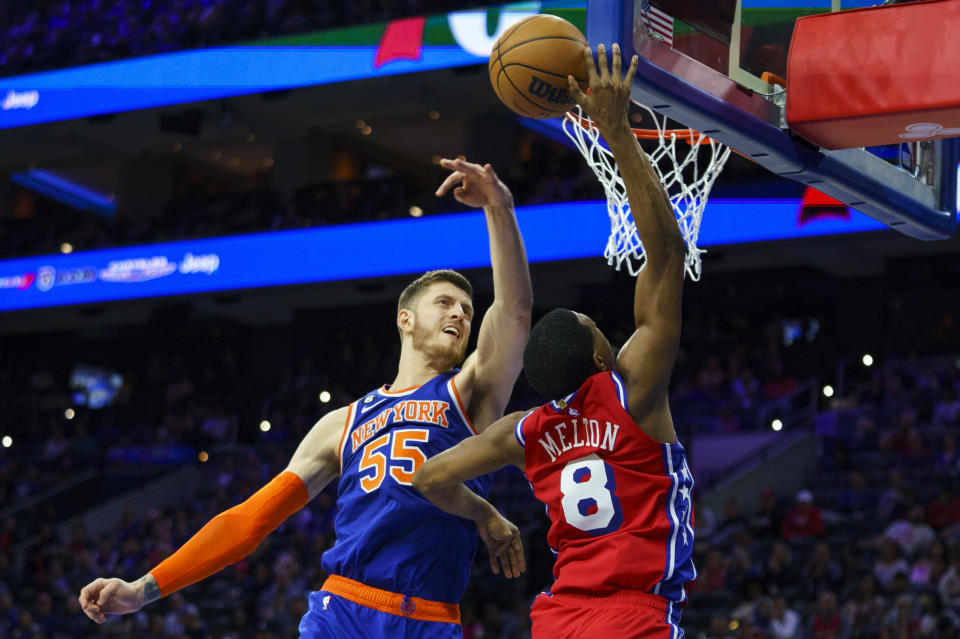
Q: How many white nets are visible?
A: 1